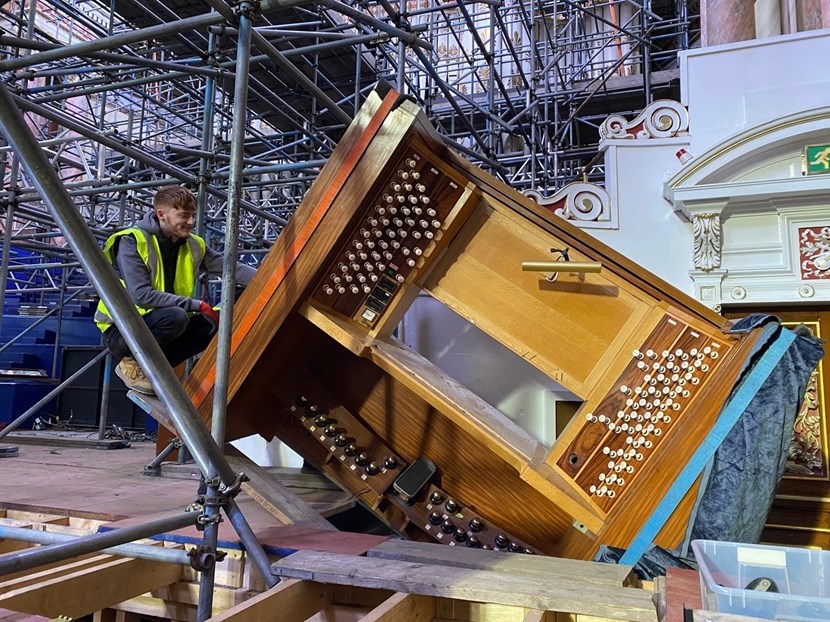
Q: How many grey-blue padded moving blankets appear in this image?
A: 1